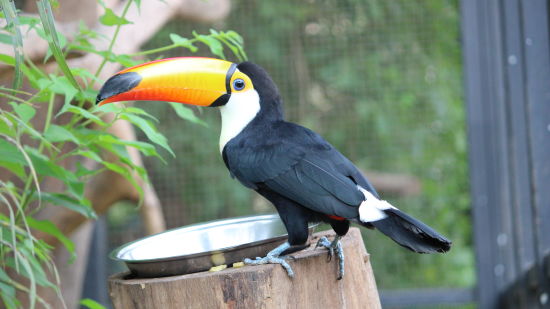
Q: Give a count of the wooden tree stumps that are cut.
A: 1